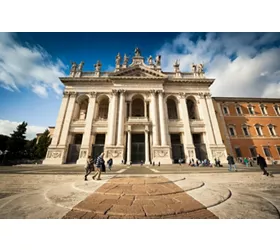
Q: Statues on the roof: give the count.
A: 11